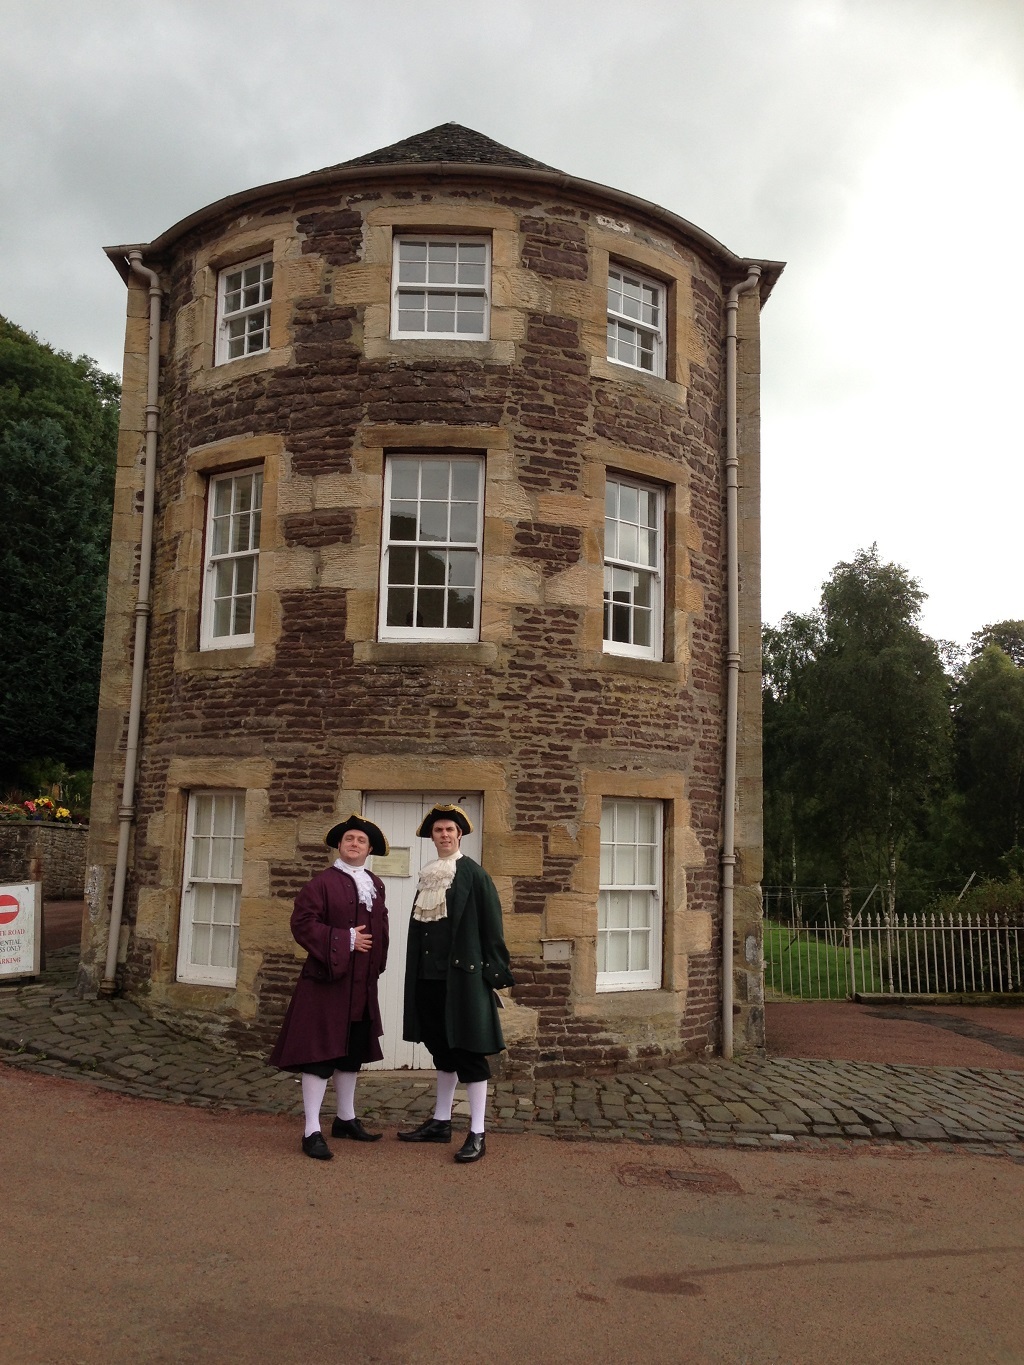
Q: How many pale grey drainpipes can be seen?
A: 2